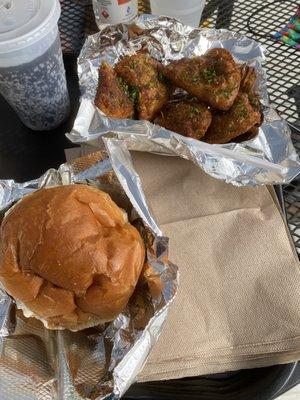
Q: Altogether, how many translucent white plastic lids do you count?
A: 1